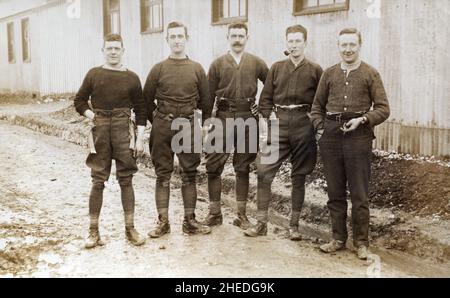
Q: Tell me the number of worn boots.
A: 10